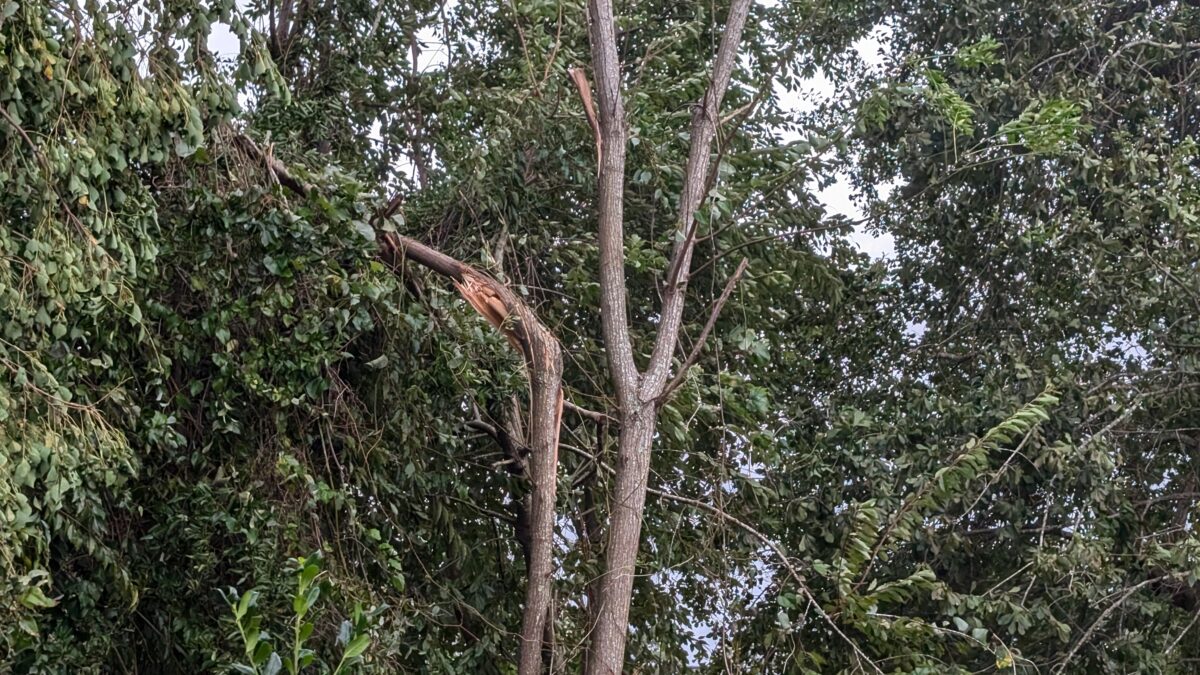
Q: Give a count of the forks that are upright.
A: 2